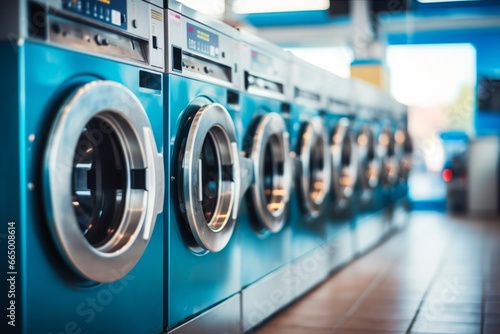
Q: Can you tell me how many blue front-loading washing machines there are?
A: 8